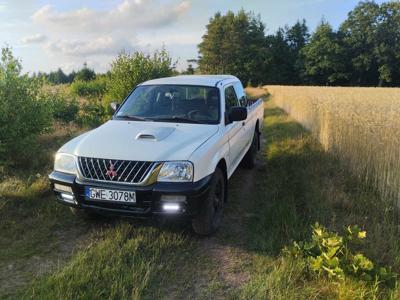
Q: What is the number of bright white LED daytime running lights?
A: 2